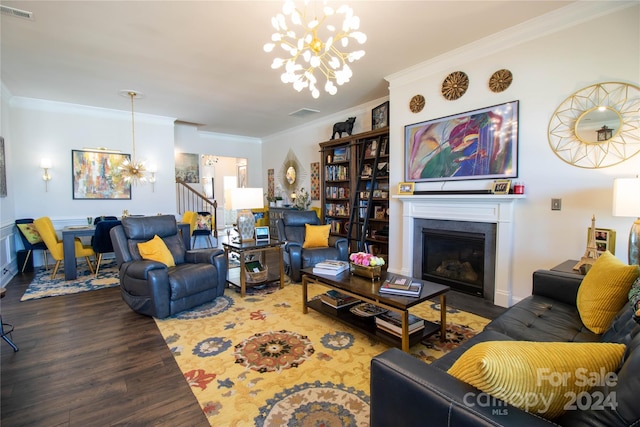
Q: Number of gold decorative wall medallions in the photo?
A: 3